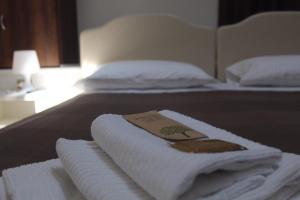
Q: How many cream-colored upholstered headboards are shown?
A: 2